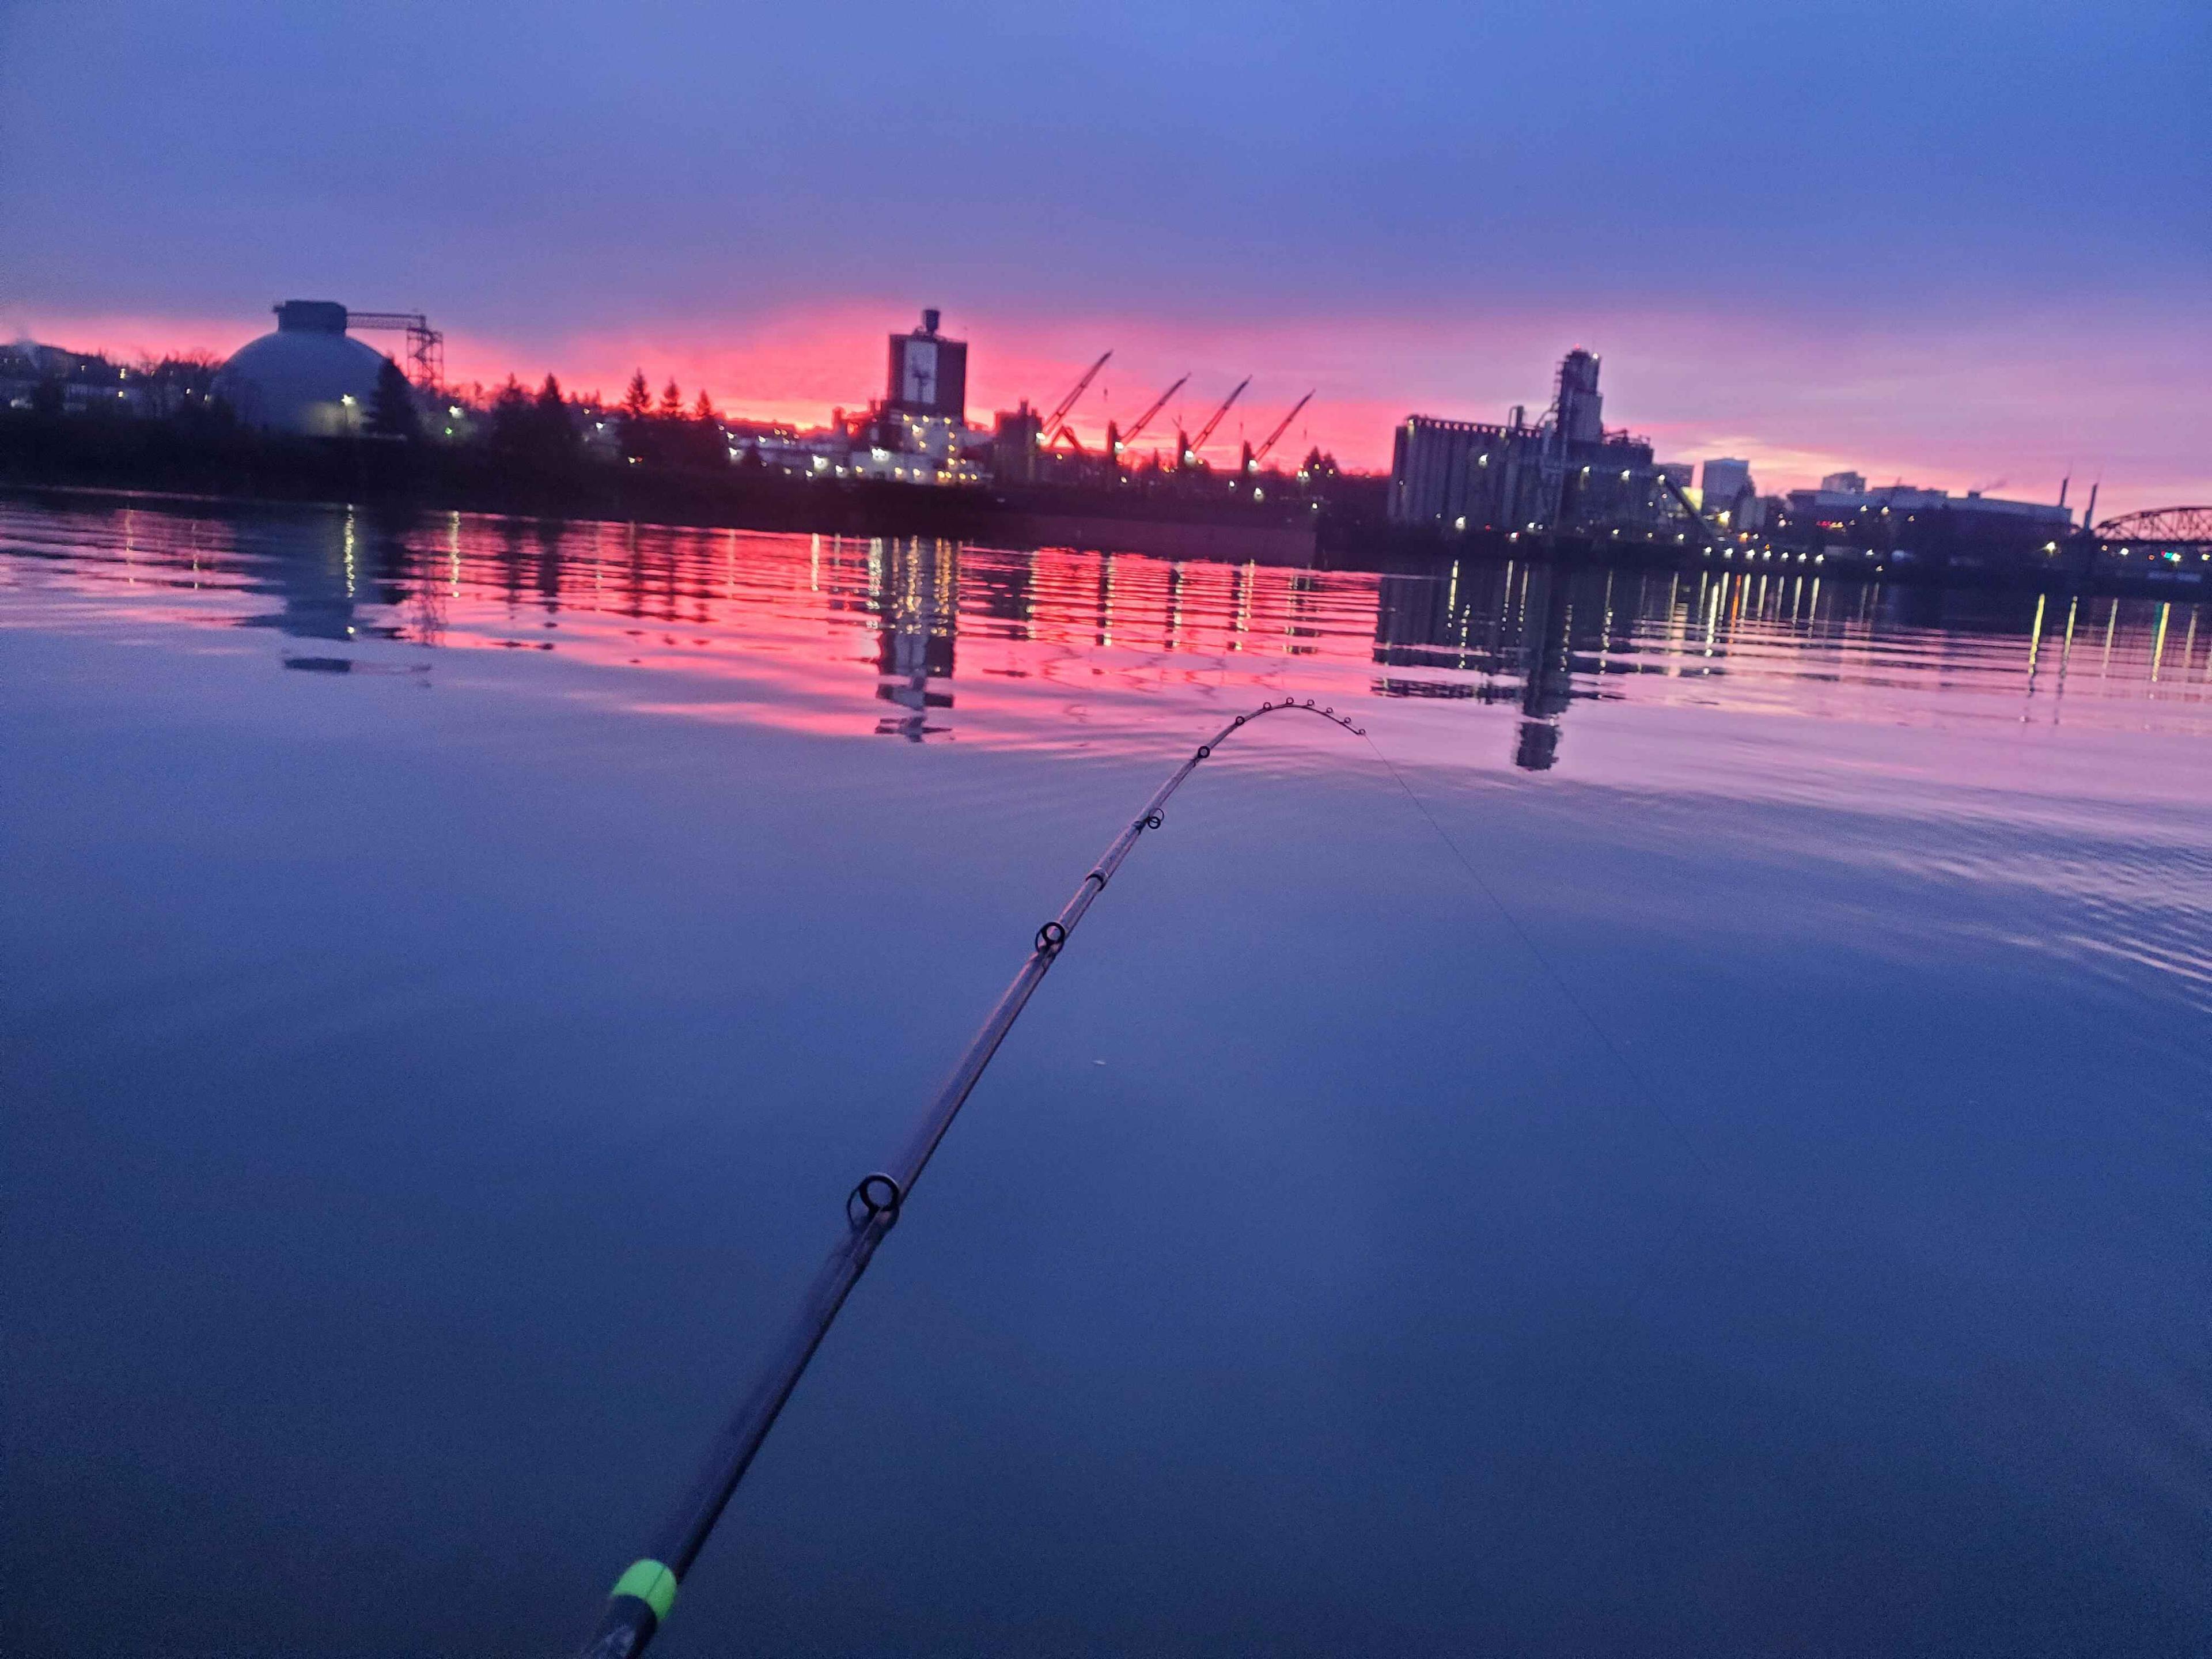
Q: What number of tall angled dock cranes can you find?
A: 4